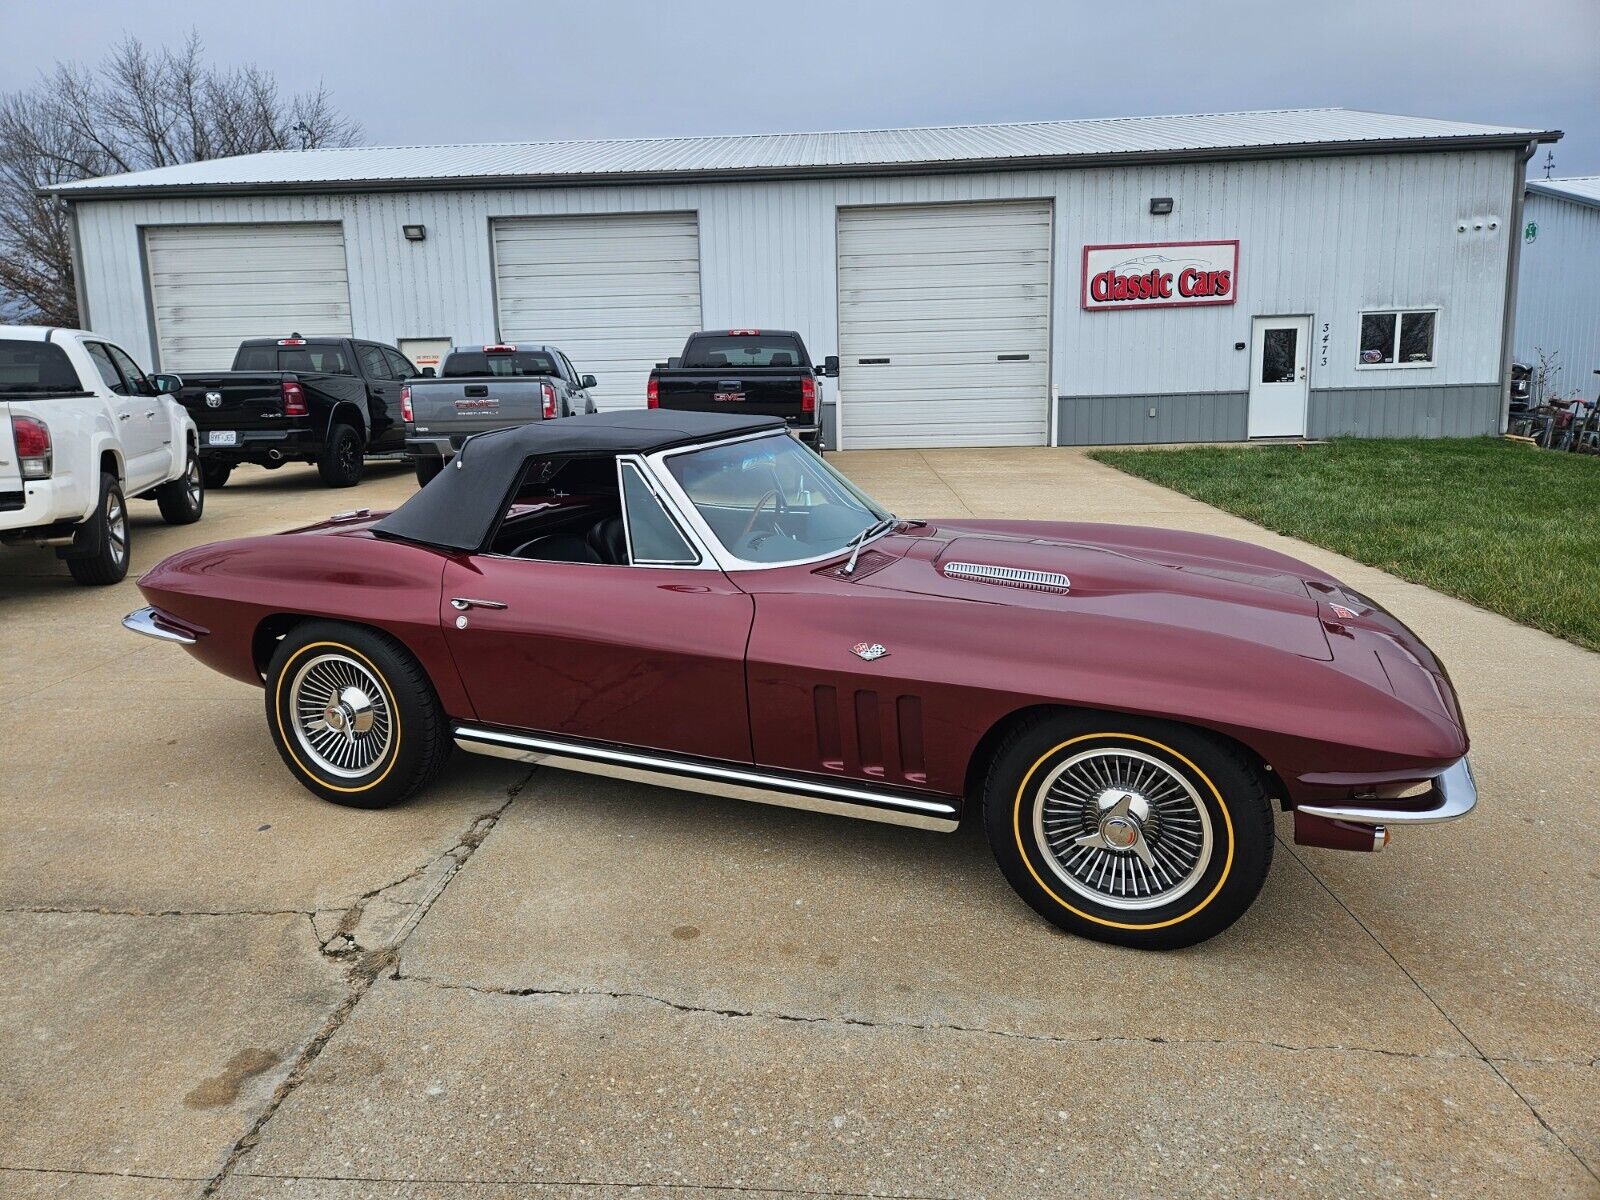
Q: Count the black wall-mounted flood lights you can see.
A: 2